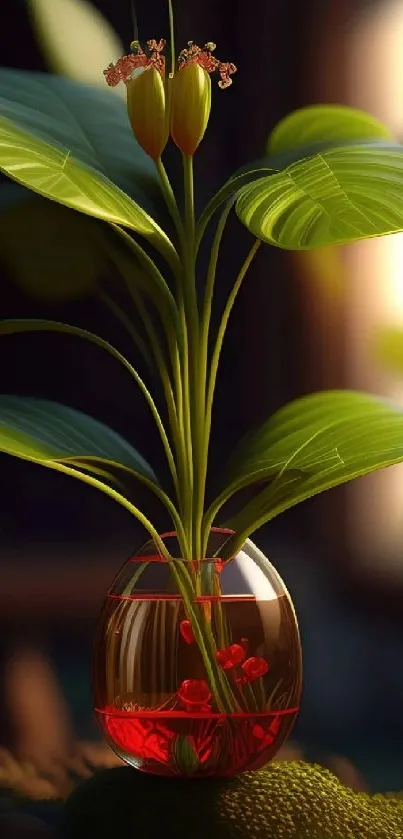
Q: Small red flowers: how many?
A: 4